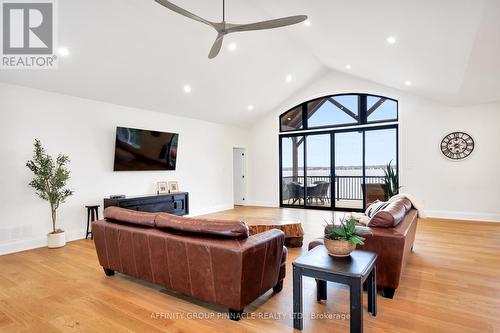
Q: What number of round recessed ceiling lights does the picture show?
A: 9